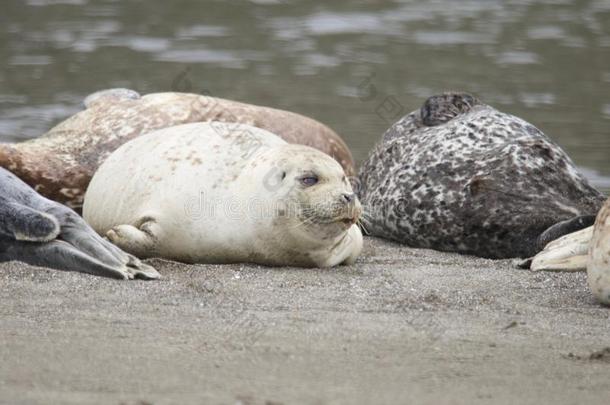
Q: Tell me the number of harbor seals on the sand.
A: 5